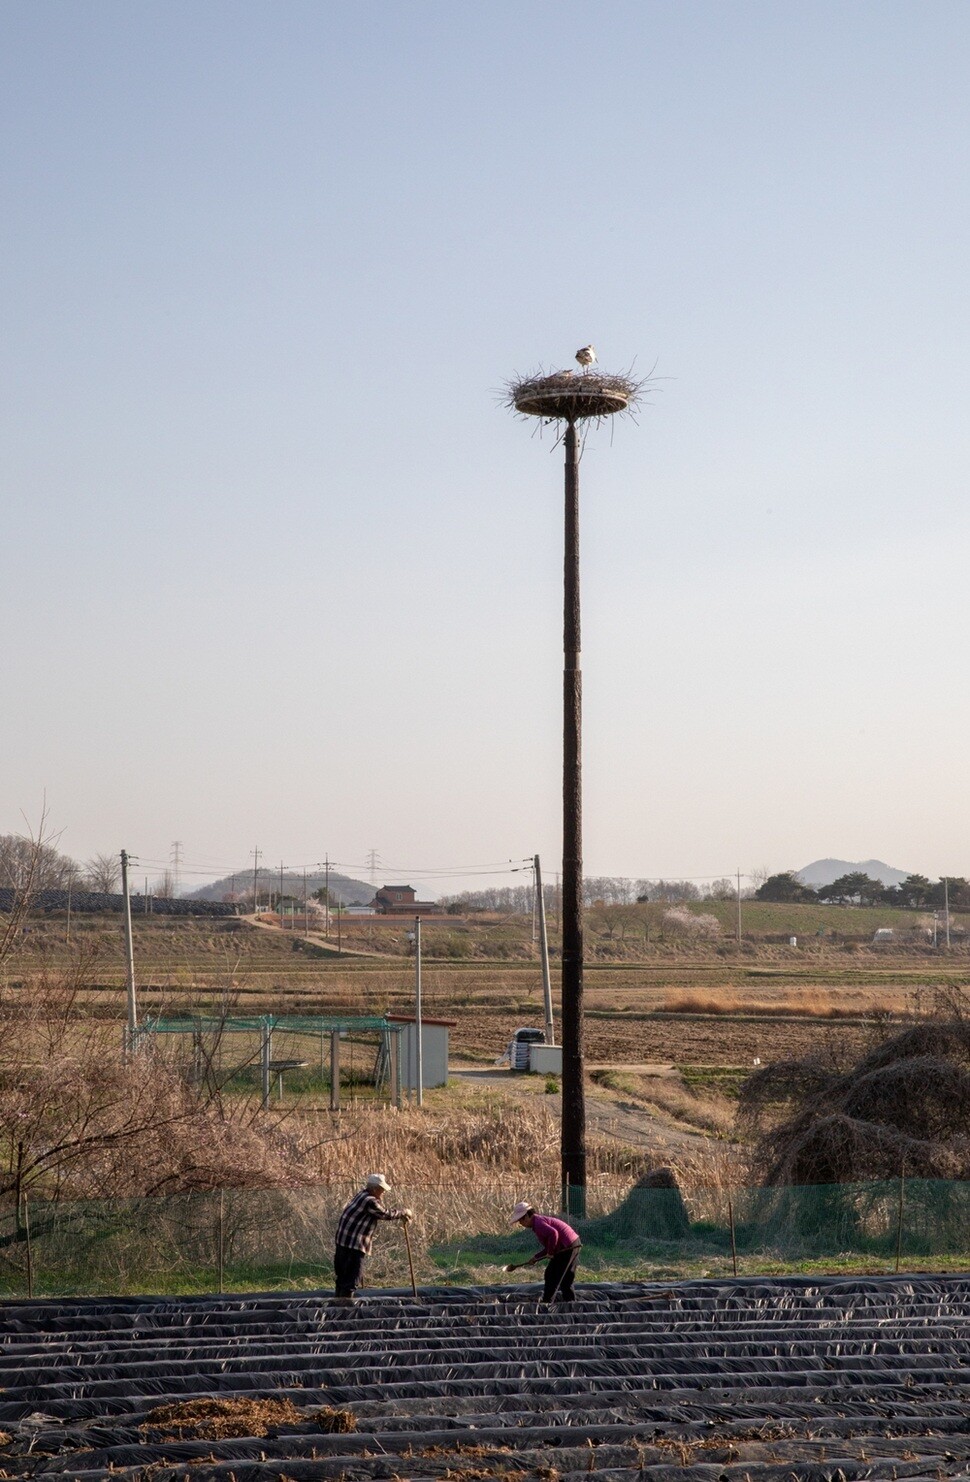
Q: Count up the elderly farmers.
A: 2